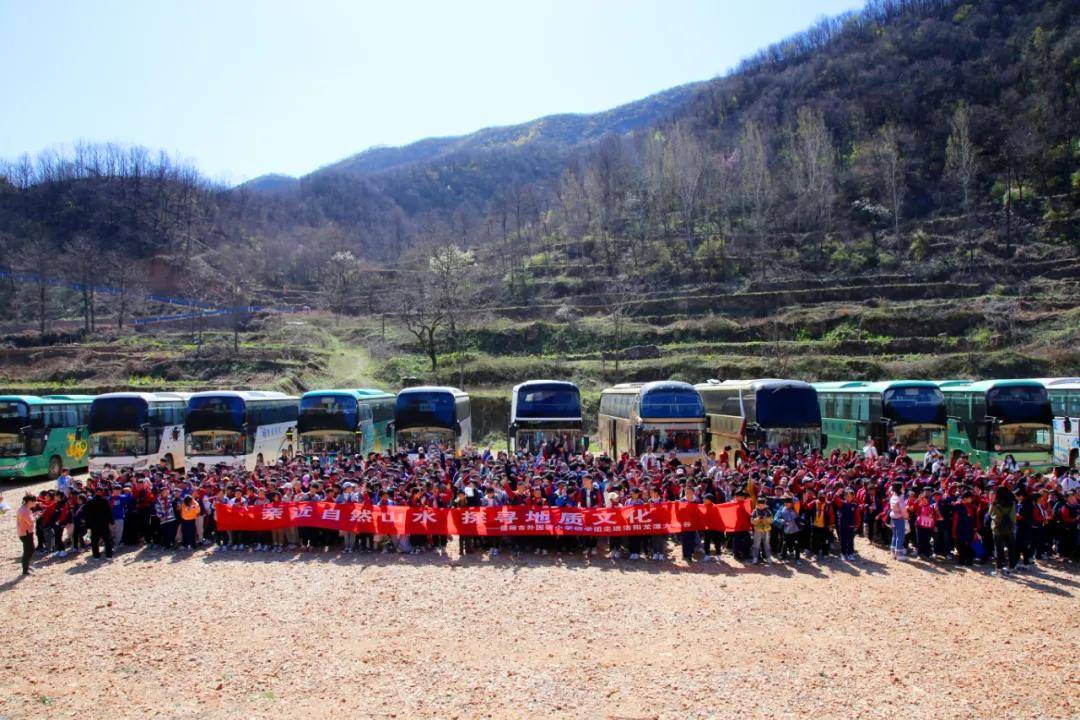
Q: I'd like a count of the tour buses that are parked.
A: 11